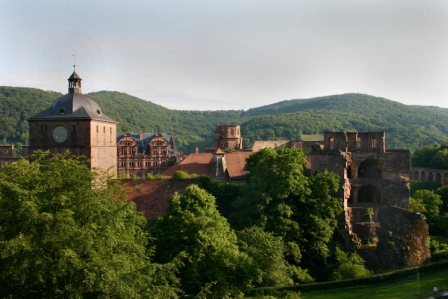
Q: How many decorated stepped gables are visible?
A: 2